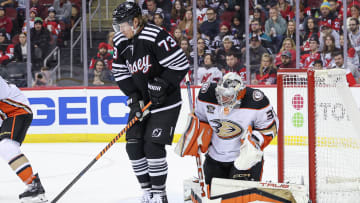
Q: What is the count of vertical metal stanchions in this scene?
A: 6